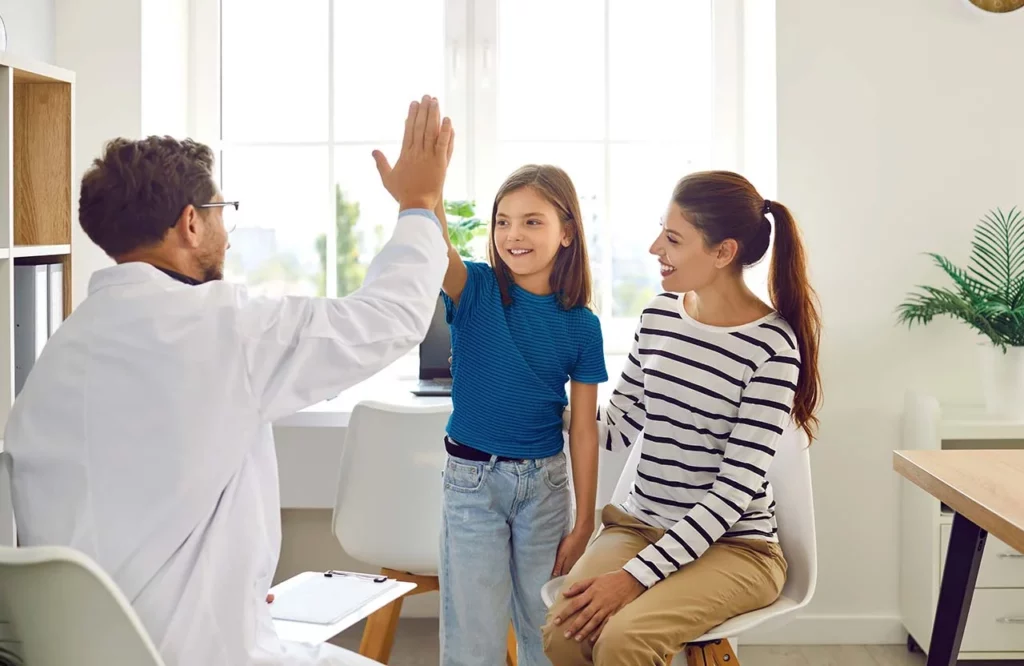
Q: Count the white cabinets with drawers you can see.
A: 1